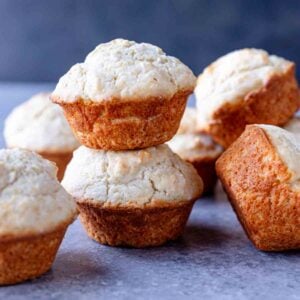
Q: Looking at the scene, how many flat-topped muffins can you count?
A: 0